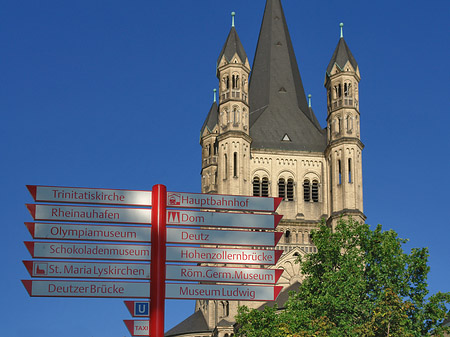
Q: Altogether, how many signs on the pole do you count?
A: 14